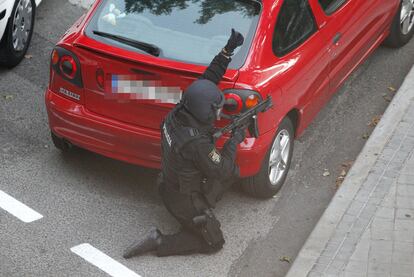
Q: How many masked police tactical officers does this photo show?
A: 1